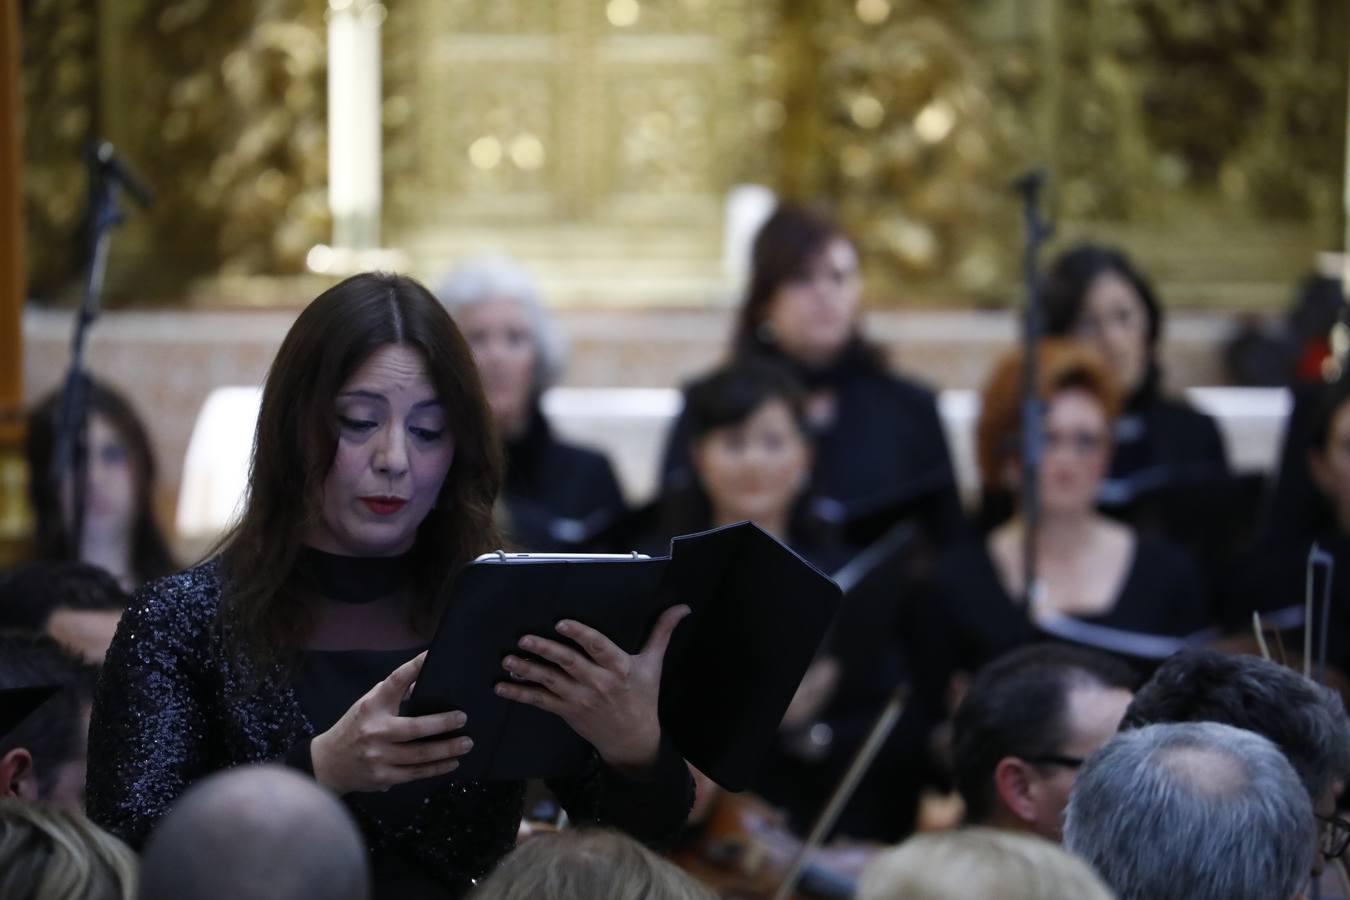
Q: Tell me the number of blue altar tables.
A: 0